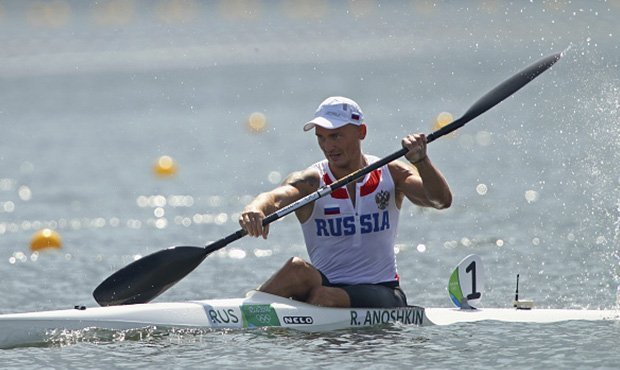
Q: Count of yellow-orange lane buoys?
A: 4